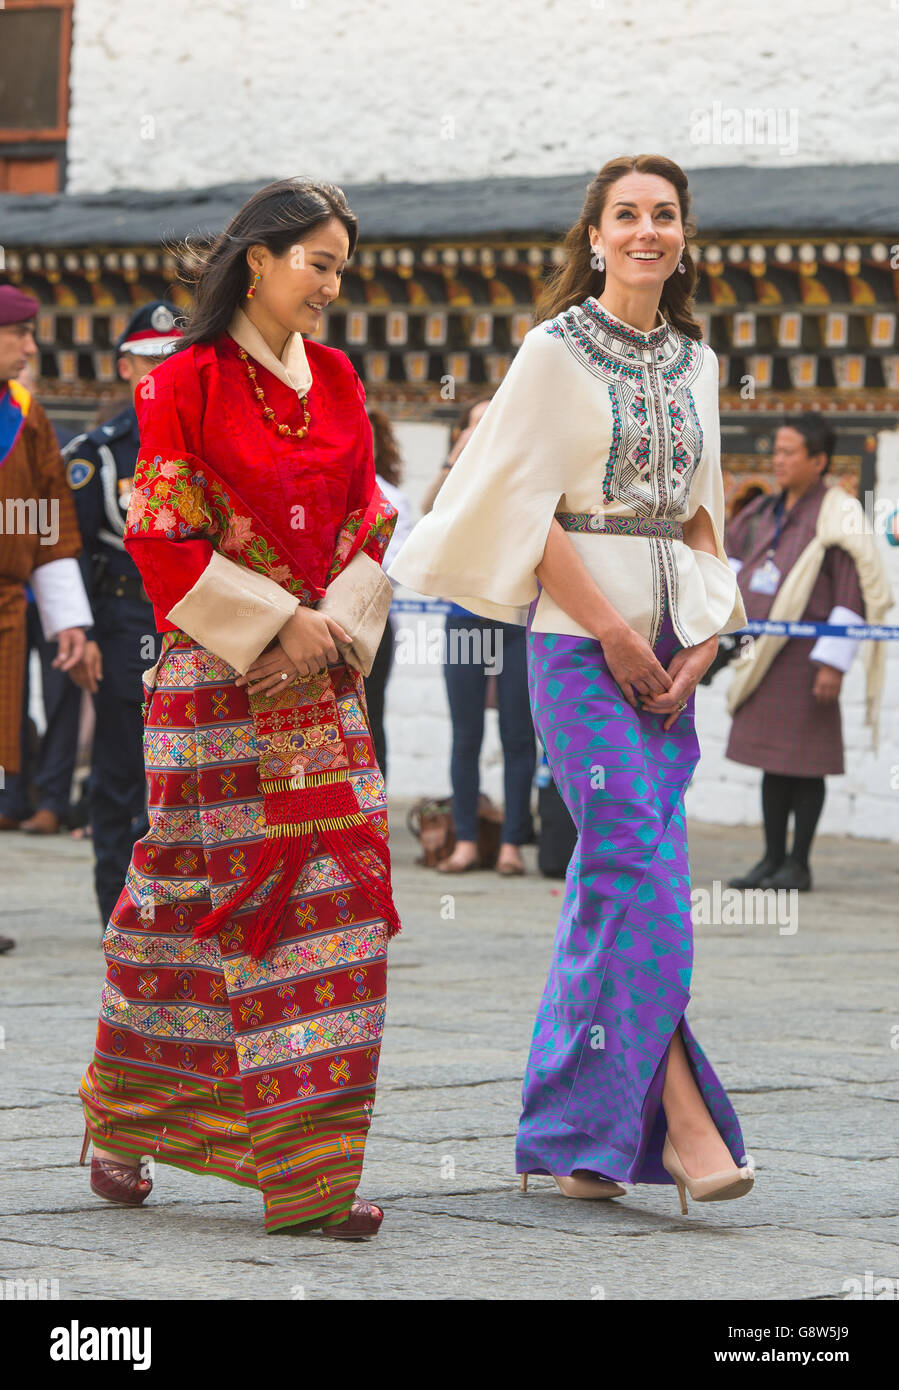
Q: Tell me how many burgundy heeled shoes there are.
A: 2